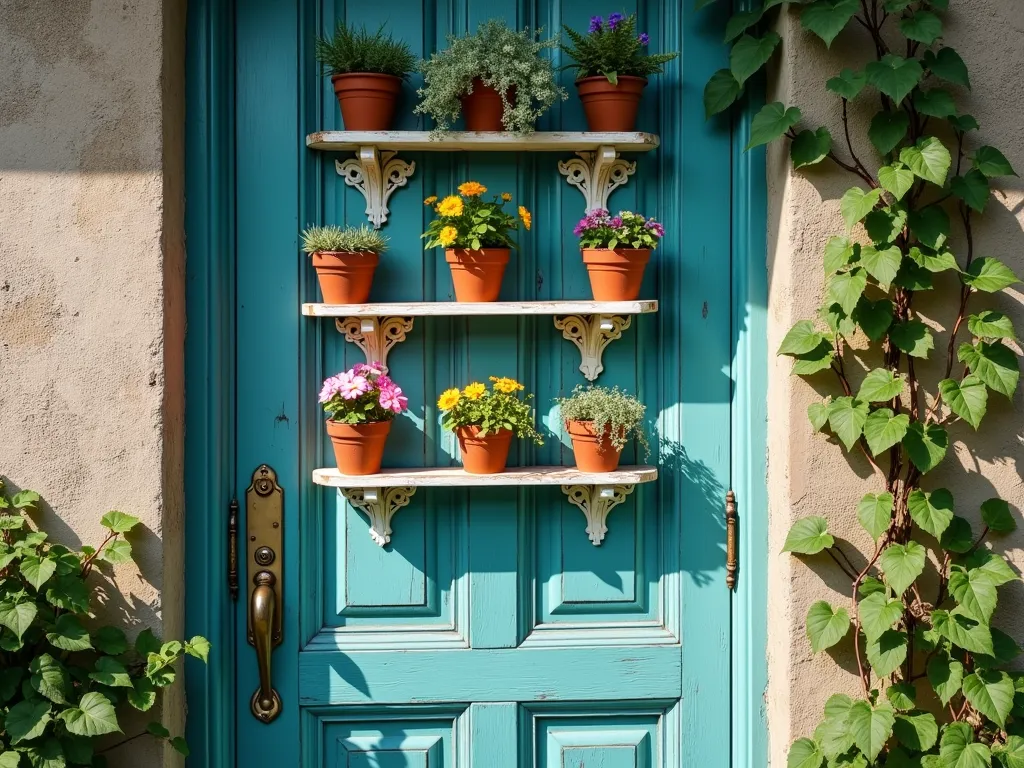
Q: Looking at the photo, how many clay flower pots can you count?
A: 9